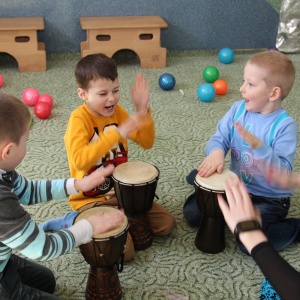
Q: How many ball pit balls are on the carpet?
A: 9